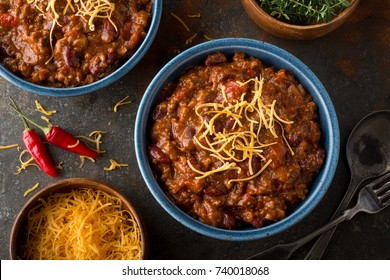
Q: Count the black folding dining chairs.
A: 0